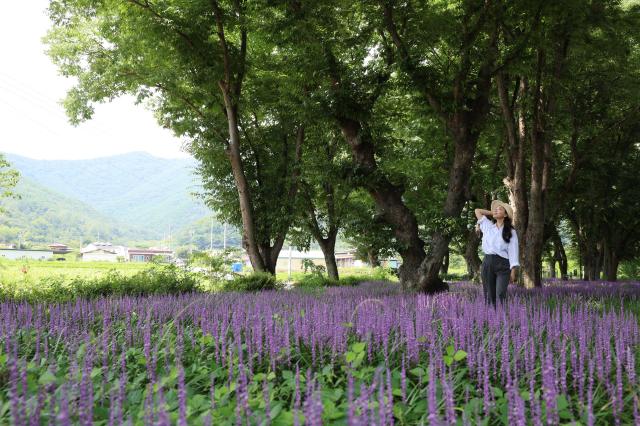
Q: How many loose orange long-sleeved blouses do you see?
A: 0